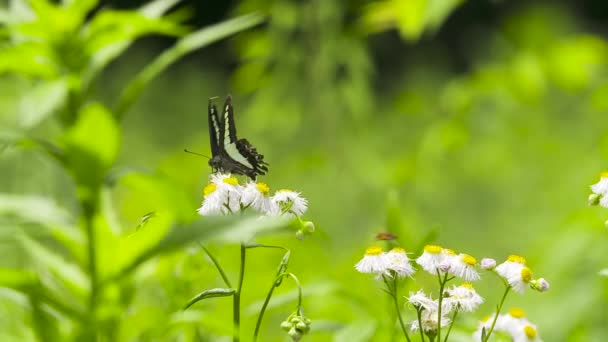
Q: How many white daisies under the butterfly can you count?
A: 4